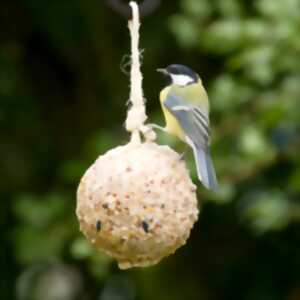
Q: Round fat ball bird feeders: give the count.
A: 1